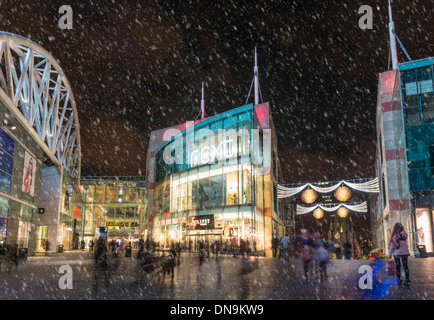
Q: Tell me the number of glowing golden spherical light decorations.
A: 4